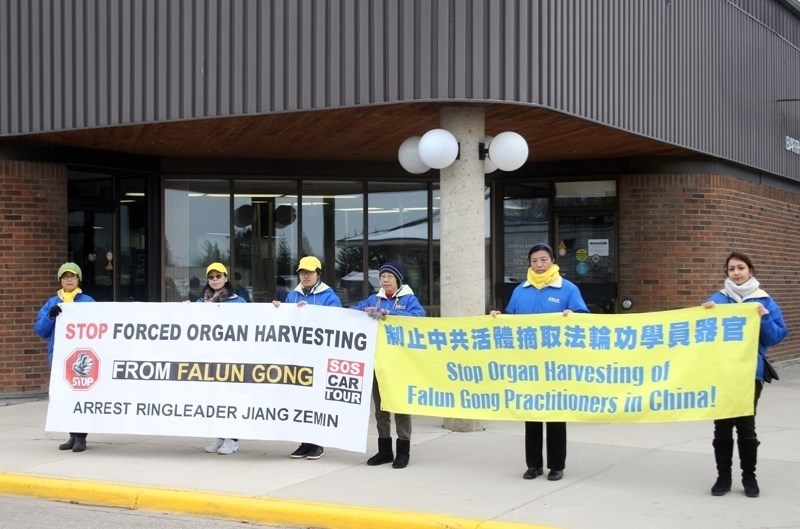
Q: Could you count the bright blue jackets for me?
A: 6